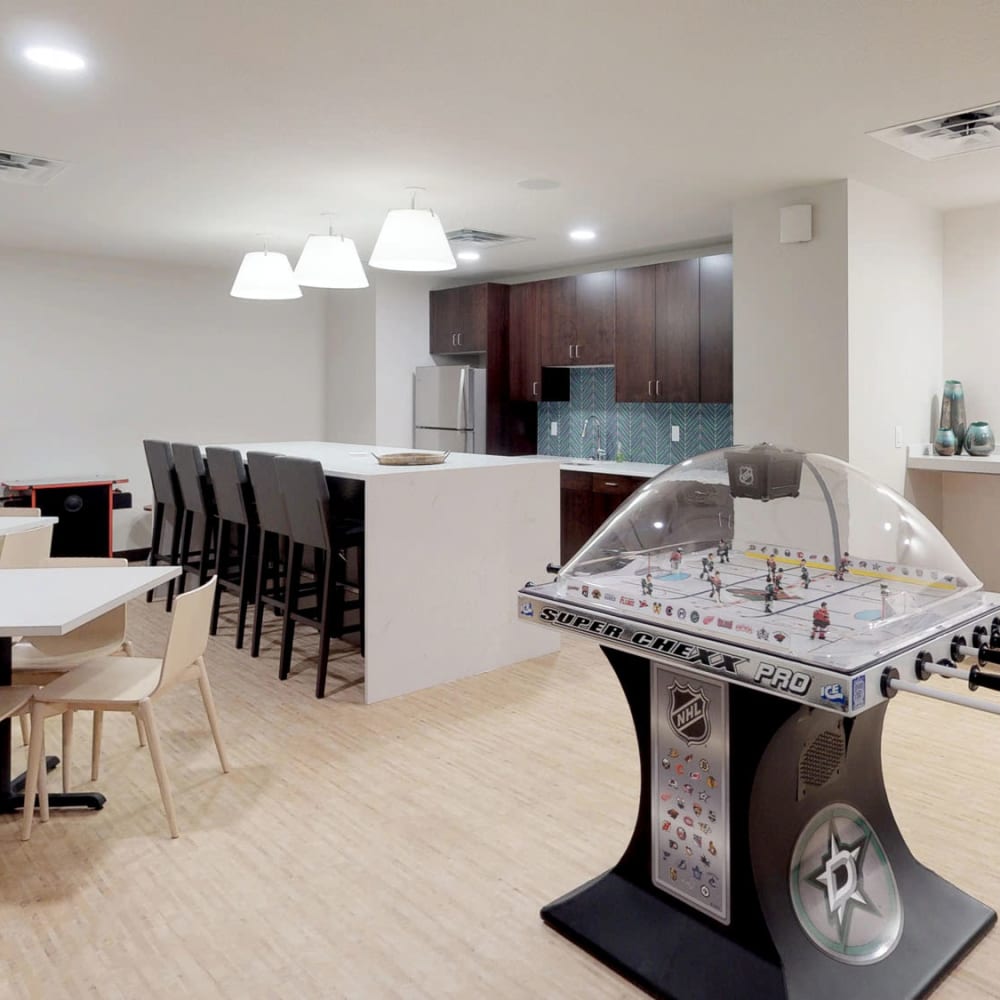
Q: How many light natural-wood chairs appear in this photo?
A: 5